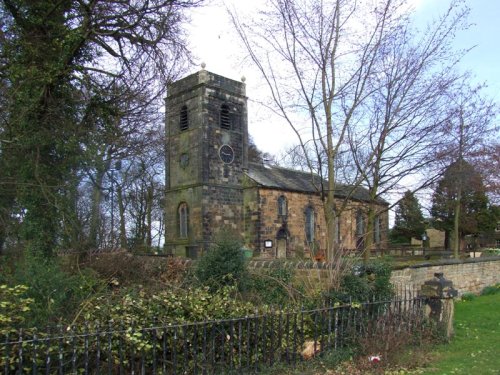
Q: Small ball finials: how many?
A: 2